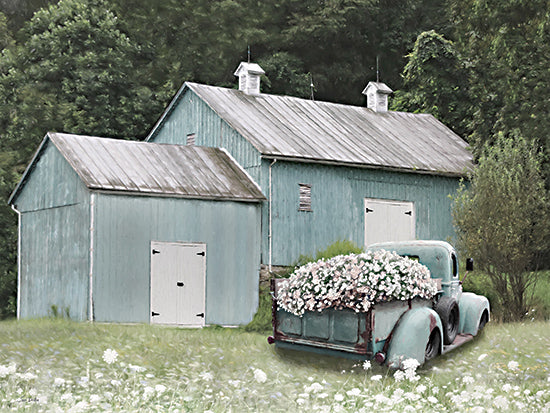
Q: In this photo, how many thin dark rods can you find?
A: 3